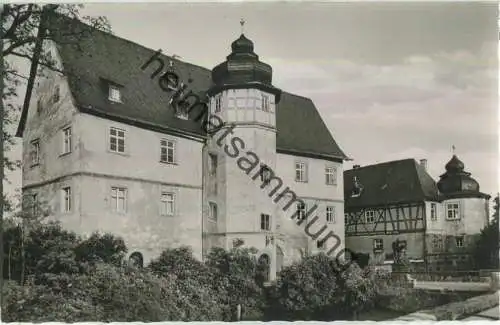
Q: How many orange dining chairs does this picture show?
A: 0